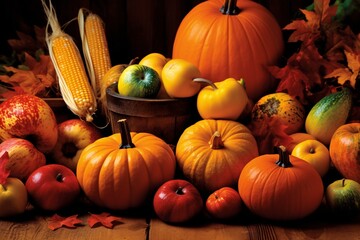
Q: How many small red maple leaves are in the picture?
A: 2